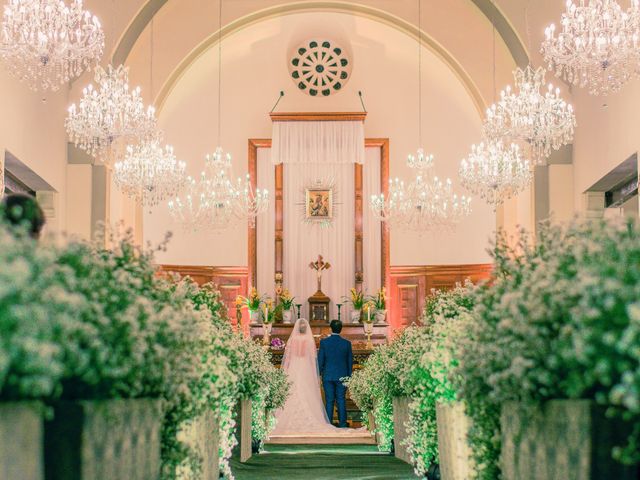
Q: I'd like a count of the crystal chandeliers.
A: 8